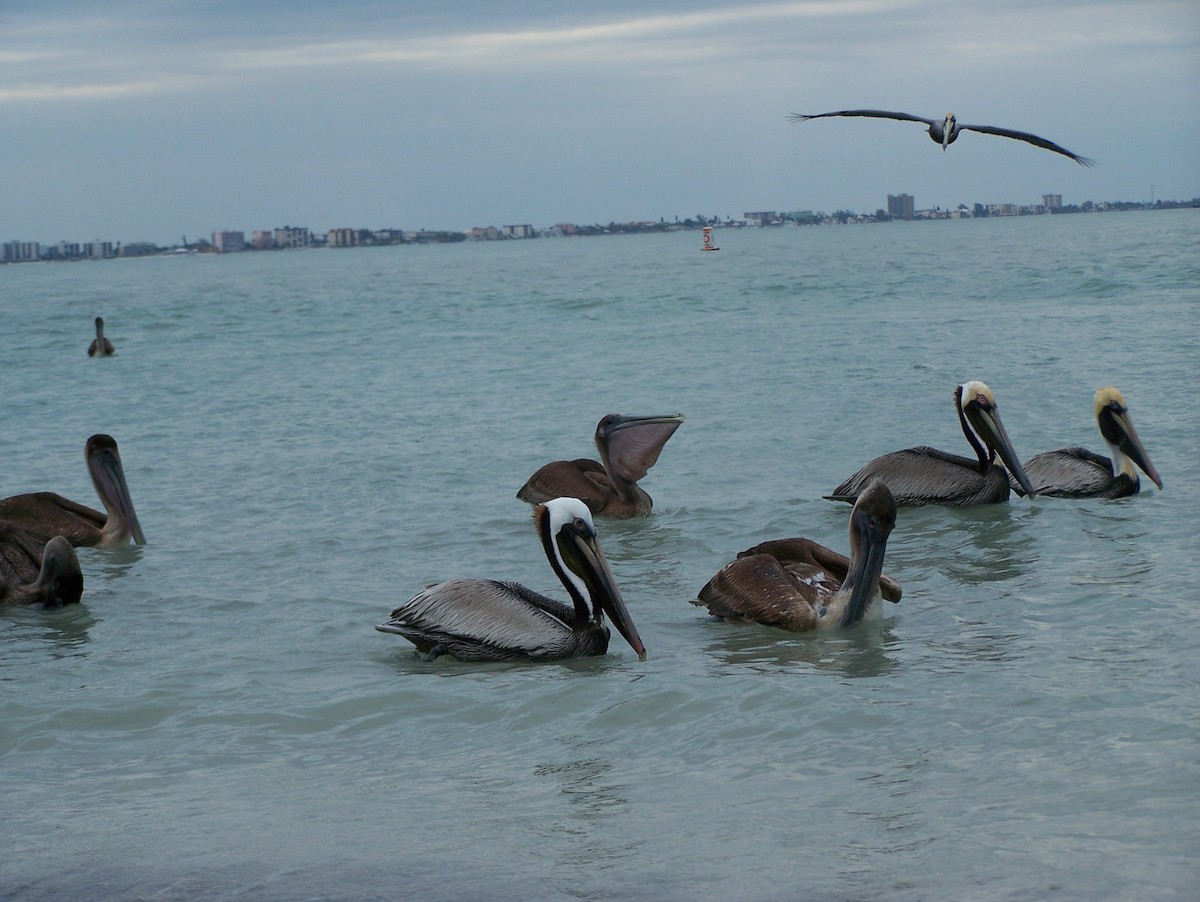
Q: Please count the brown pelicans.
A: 9